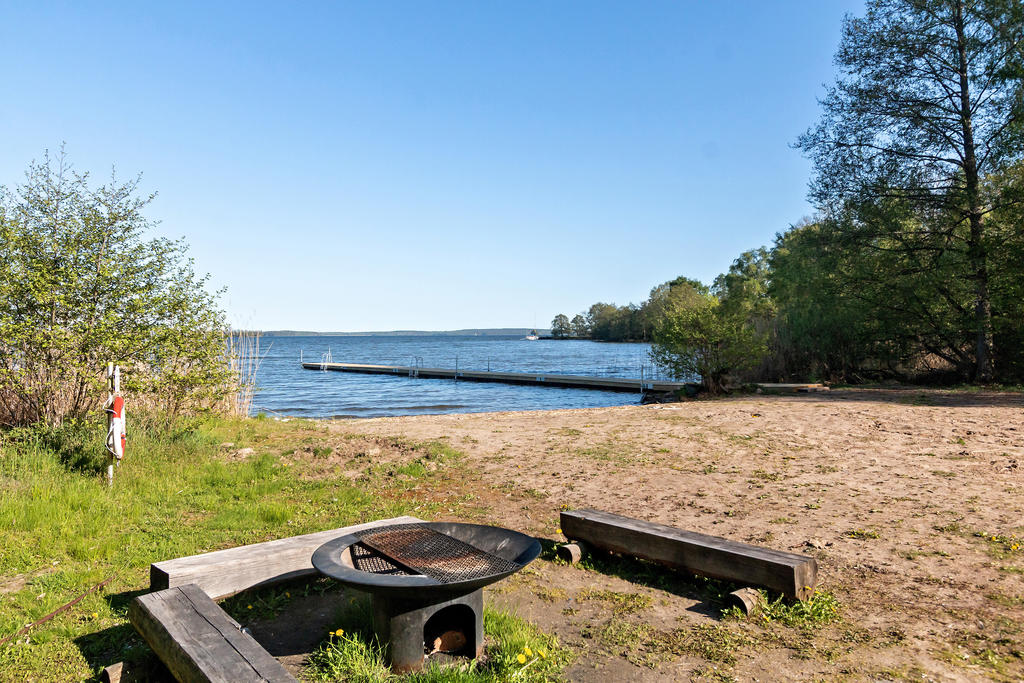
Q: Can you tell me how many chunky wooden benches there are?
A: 3